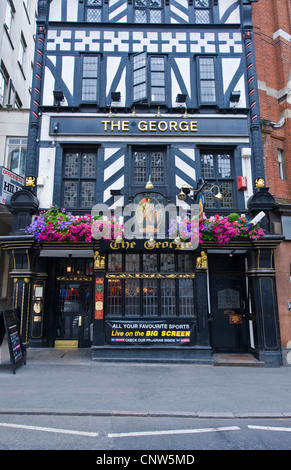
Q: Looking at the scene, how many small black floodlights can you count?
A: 4